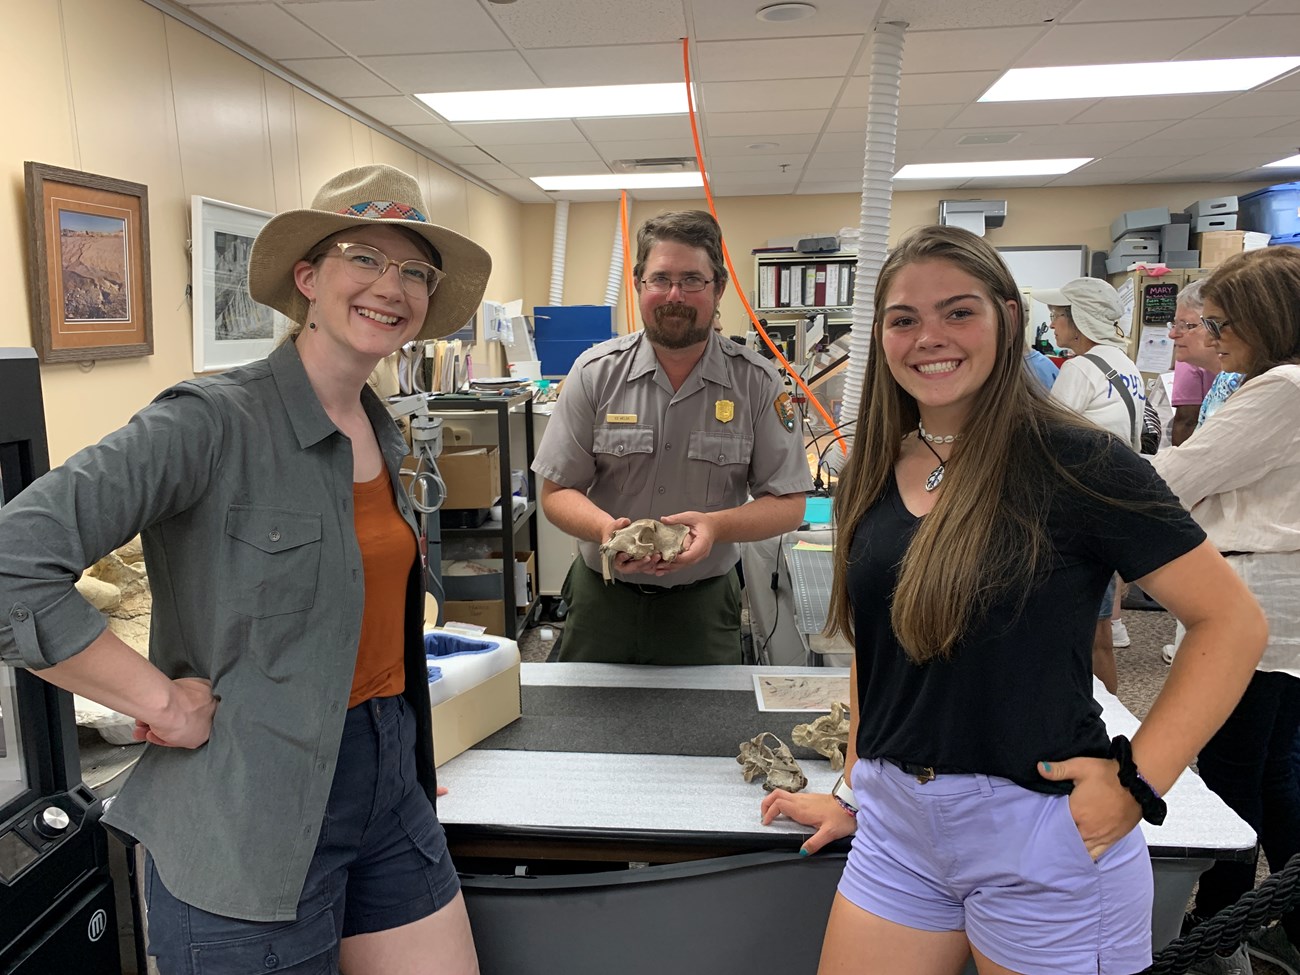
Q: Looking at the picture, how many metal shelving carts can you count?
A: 1